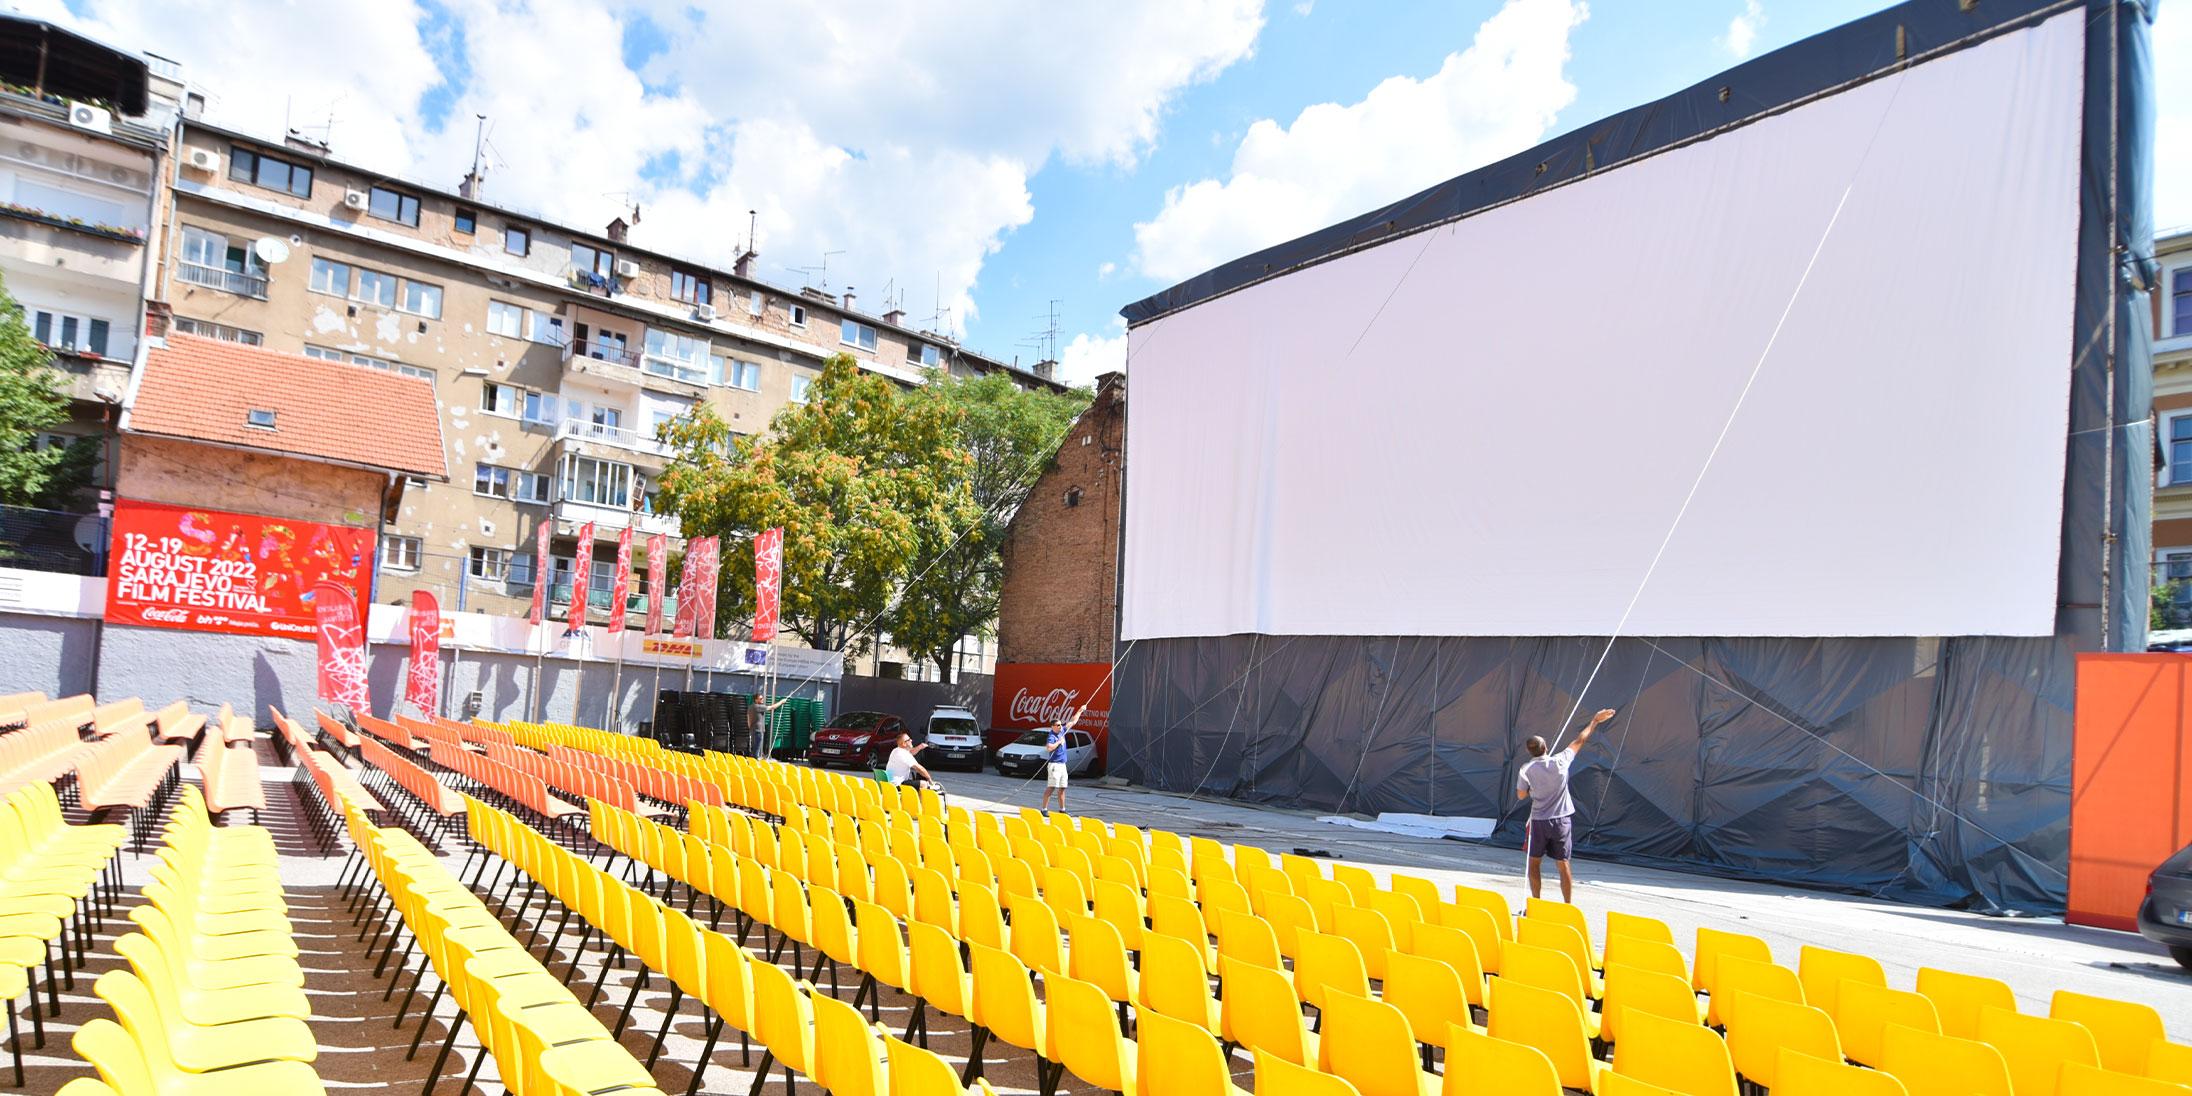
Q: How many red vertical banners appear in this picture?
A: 9